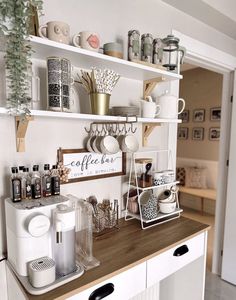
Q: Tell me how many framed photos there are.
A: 6